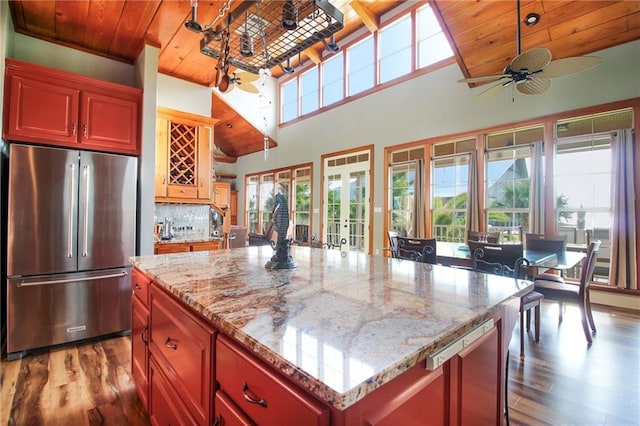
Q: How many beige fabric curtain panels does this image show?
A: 4